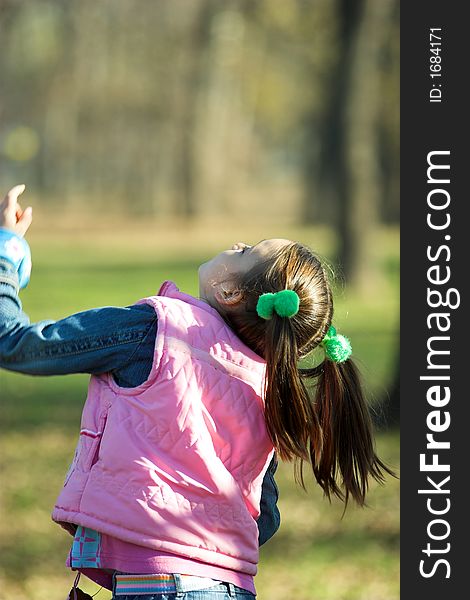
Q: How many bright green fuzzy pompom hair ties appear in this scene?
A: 2